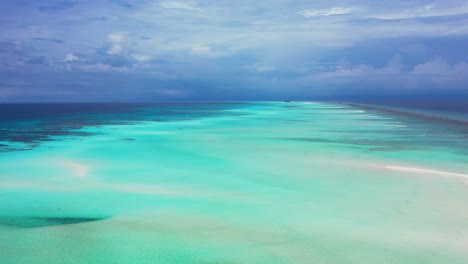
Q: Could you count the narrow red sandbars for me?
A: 0